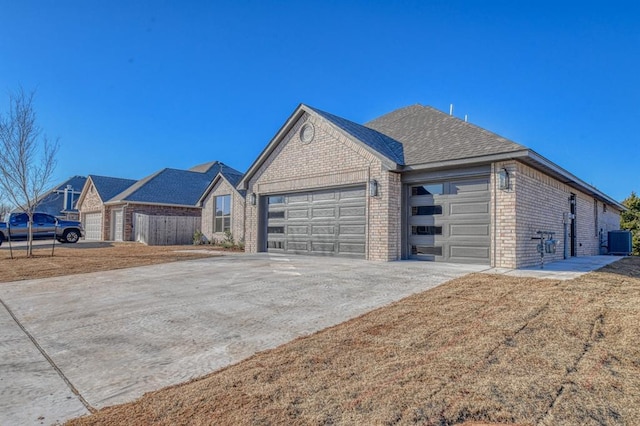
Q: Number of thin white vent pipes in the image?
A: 2